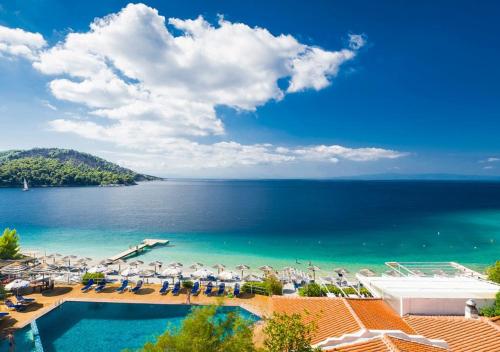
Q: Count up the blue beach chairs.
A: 13